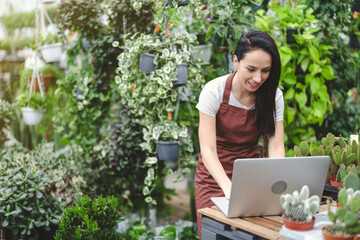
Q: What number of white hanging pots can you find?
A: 2